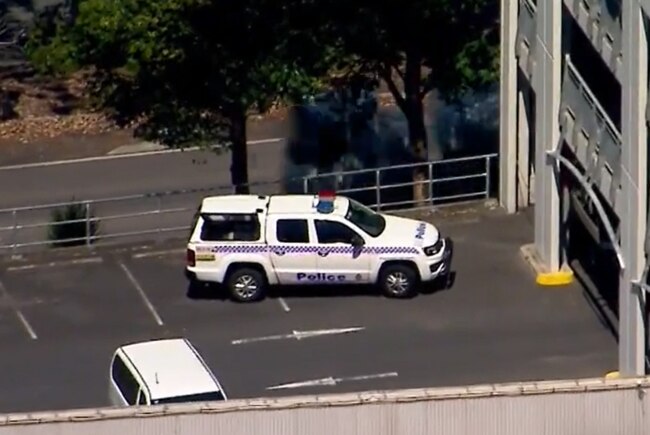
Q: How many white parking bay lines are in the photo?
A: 3